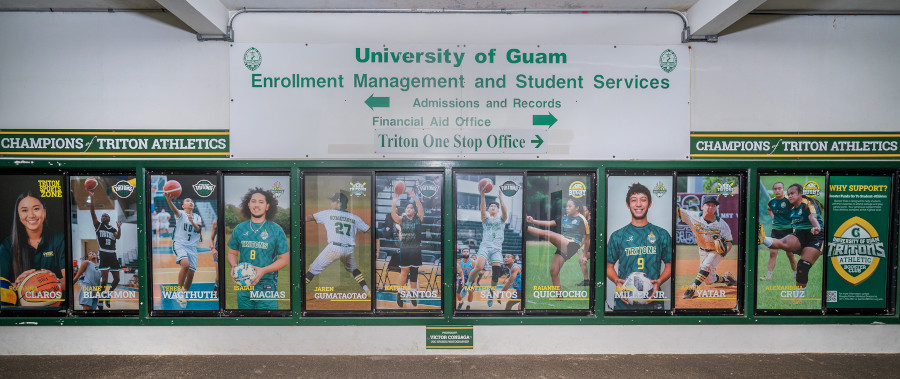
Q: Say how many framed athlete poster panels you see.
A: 11